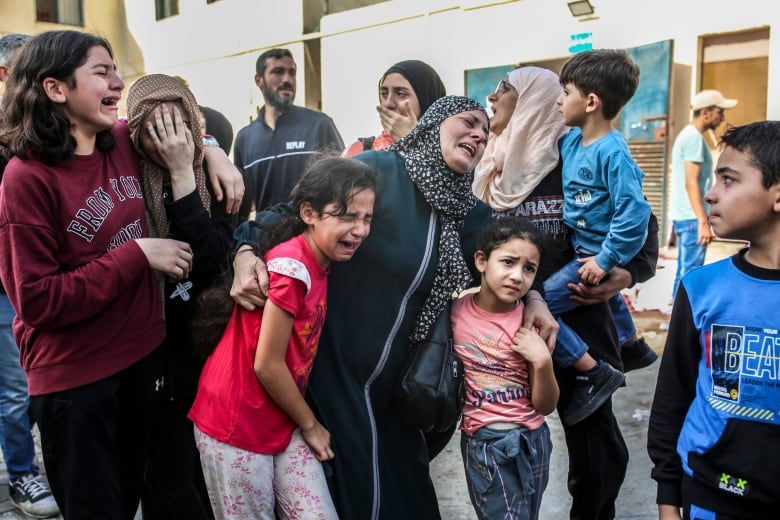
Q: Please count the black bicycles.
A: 0